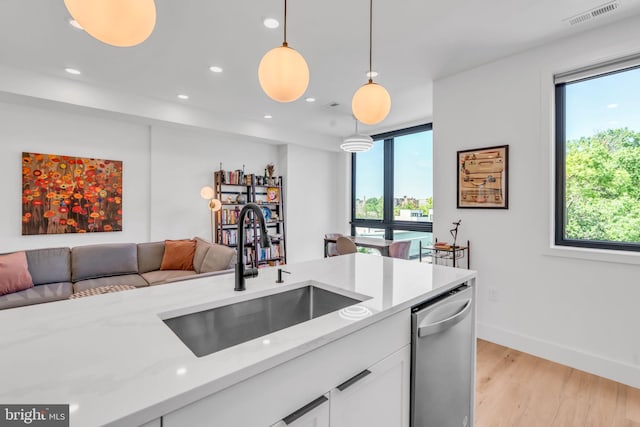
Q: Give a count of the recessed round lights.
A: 8